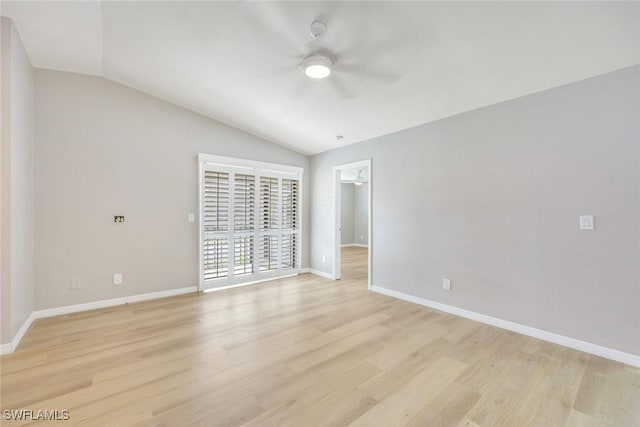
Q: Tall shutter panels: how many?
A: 4